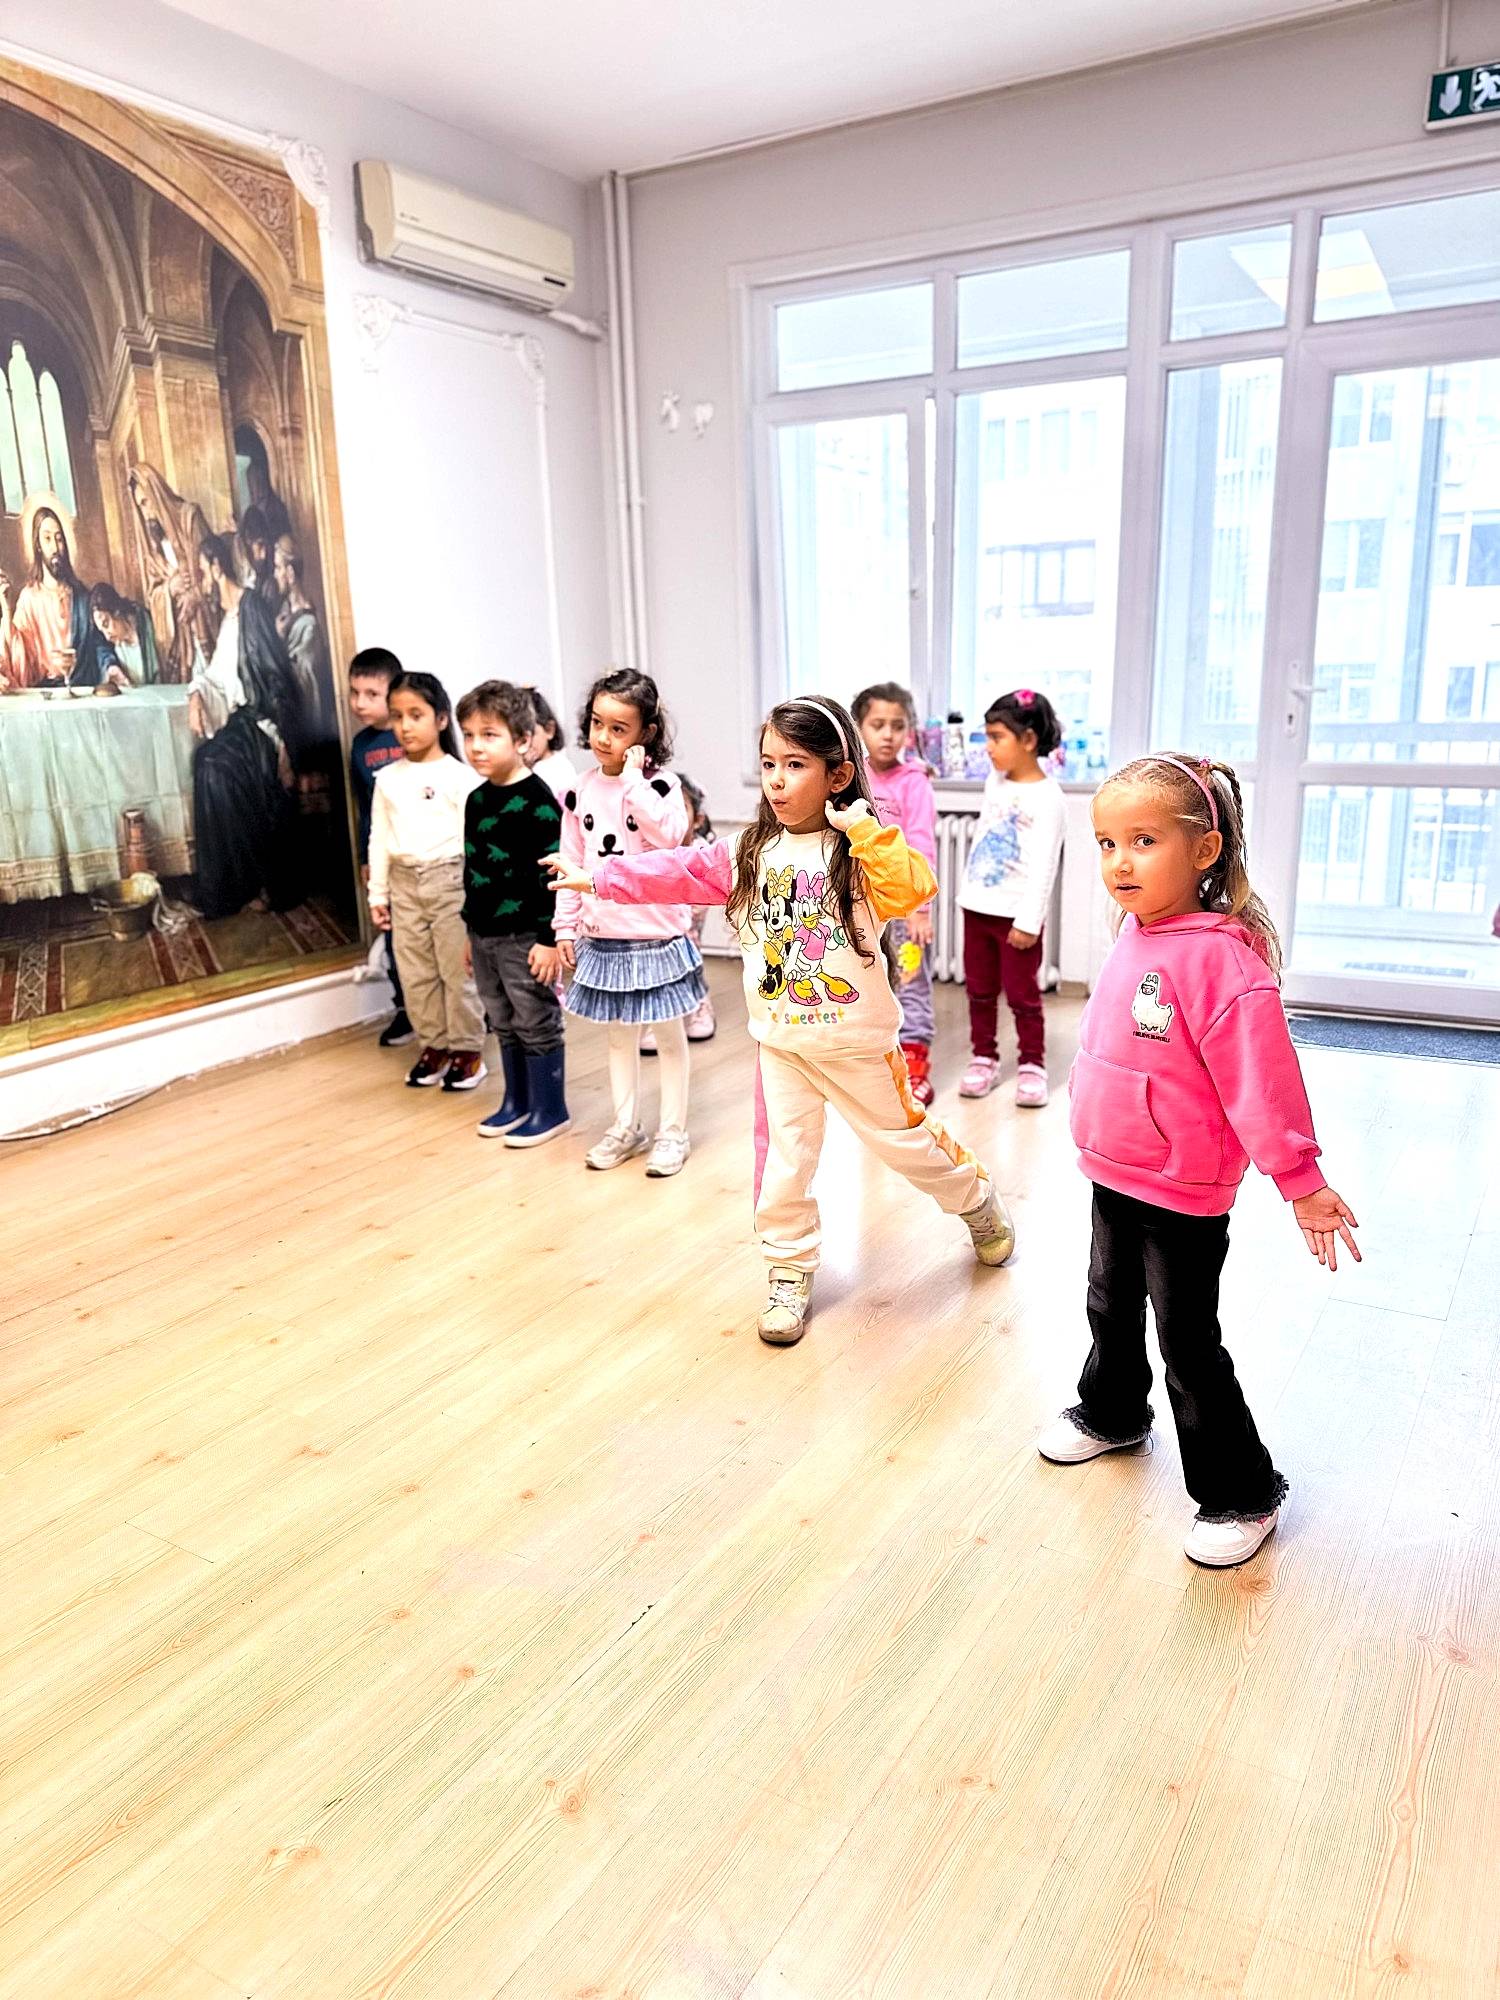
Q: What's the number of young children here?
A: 10